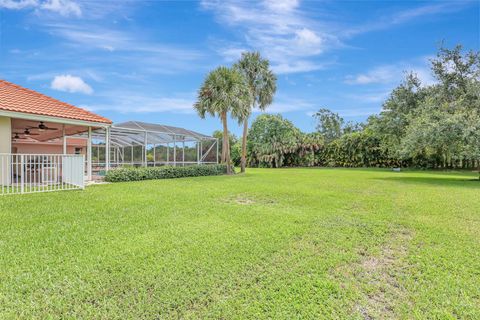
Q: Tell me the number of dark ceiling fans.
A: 3